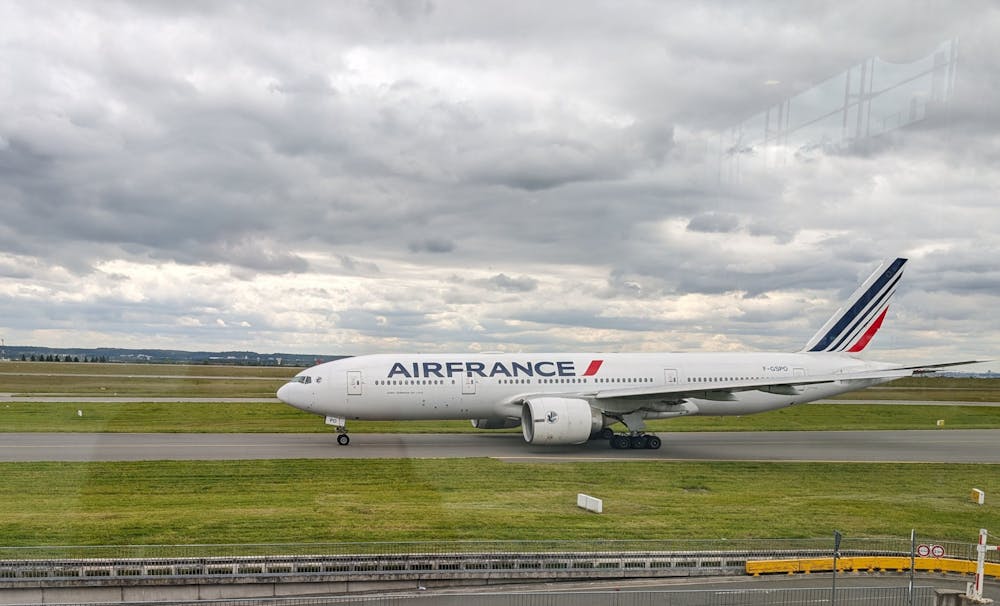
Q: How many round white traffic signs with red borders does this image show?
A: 2